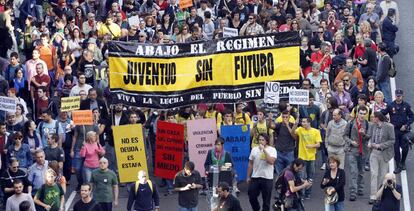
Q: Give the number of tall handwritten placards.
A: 4